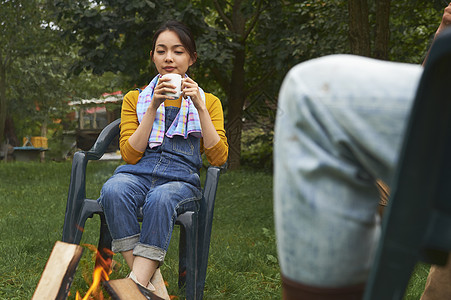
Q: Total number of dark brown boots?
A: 1